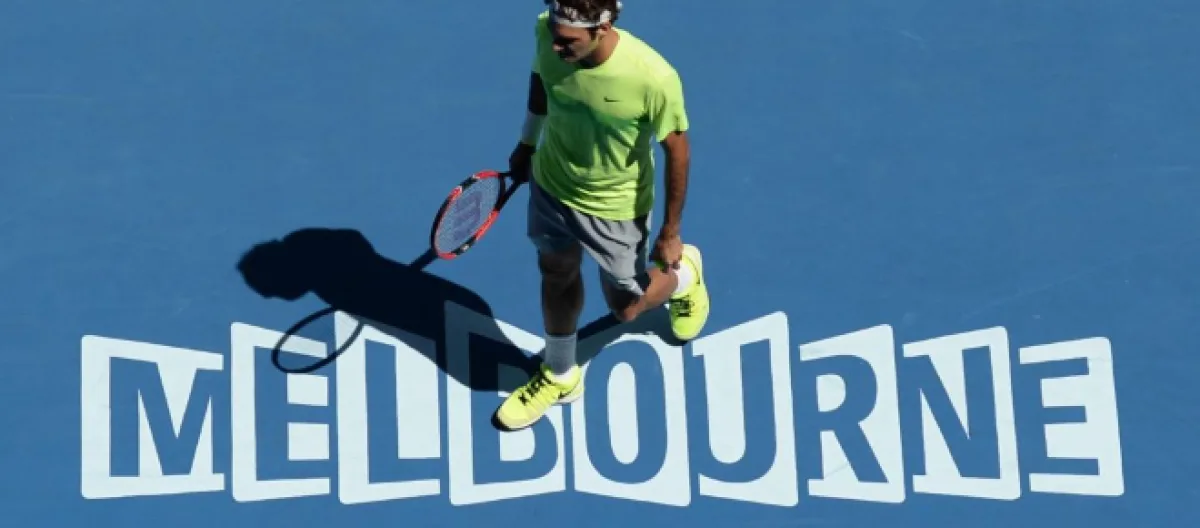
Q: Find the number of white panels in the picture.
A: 9